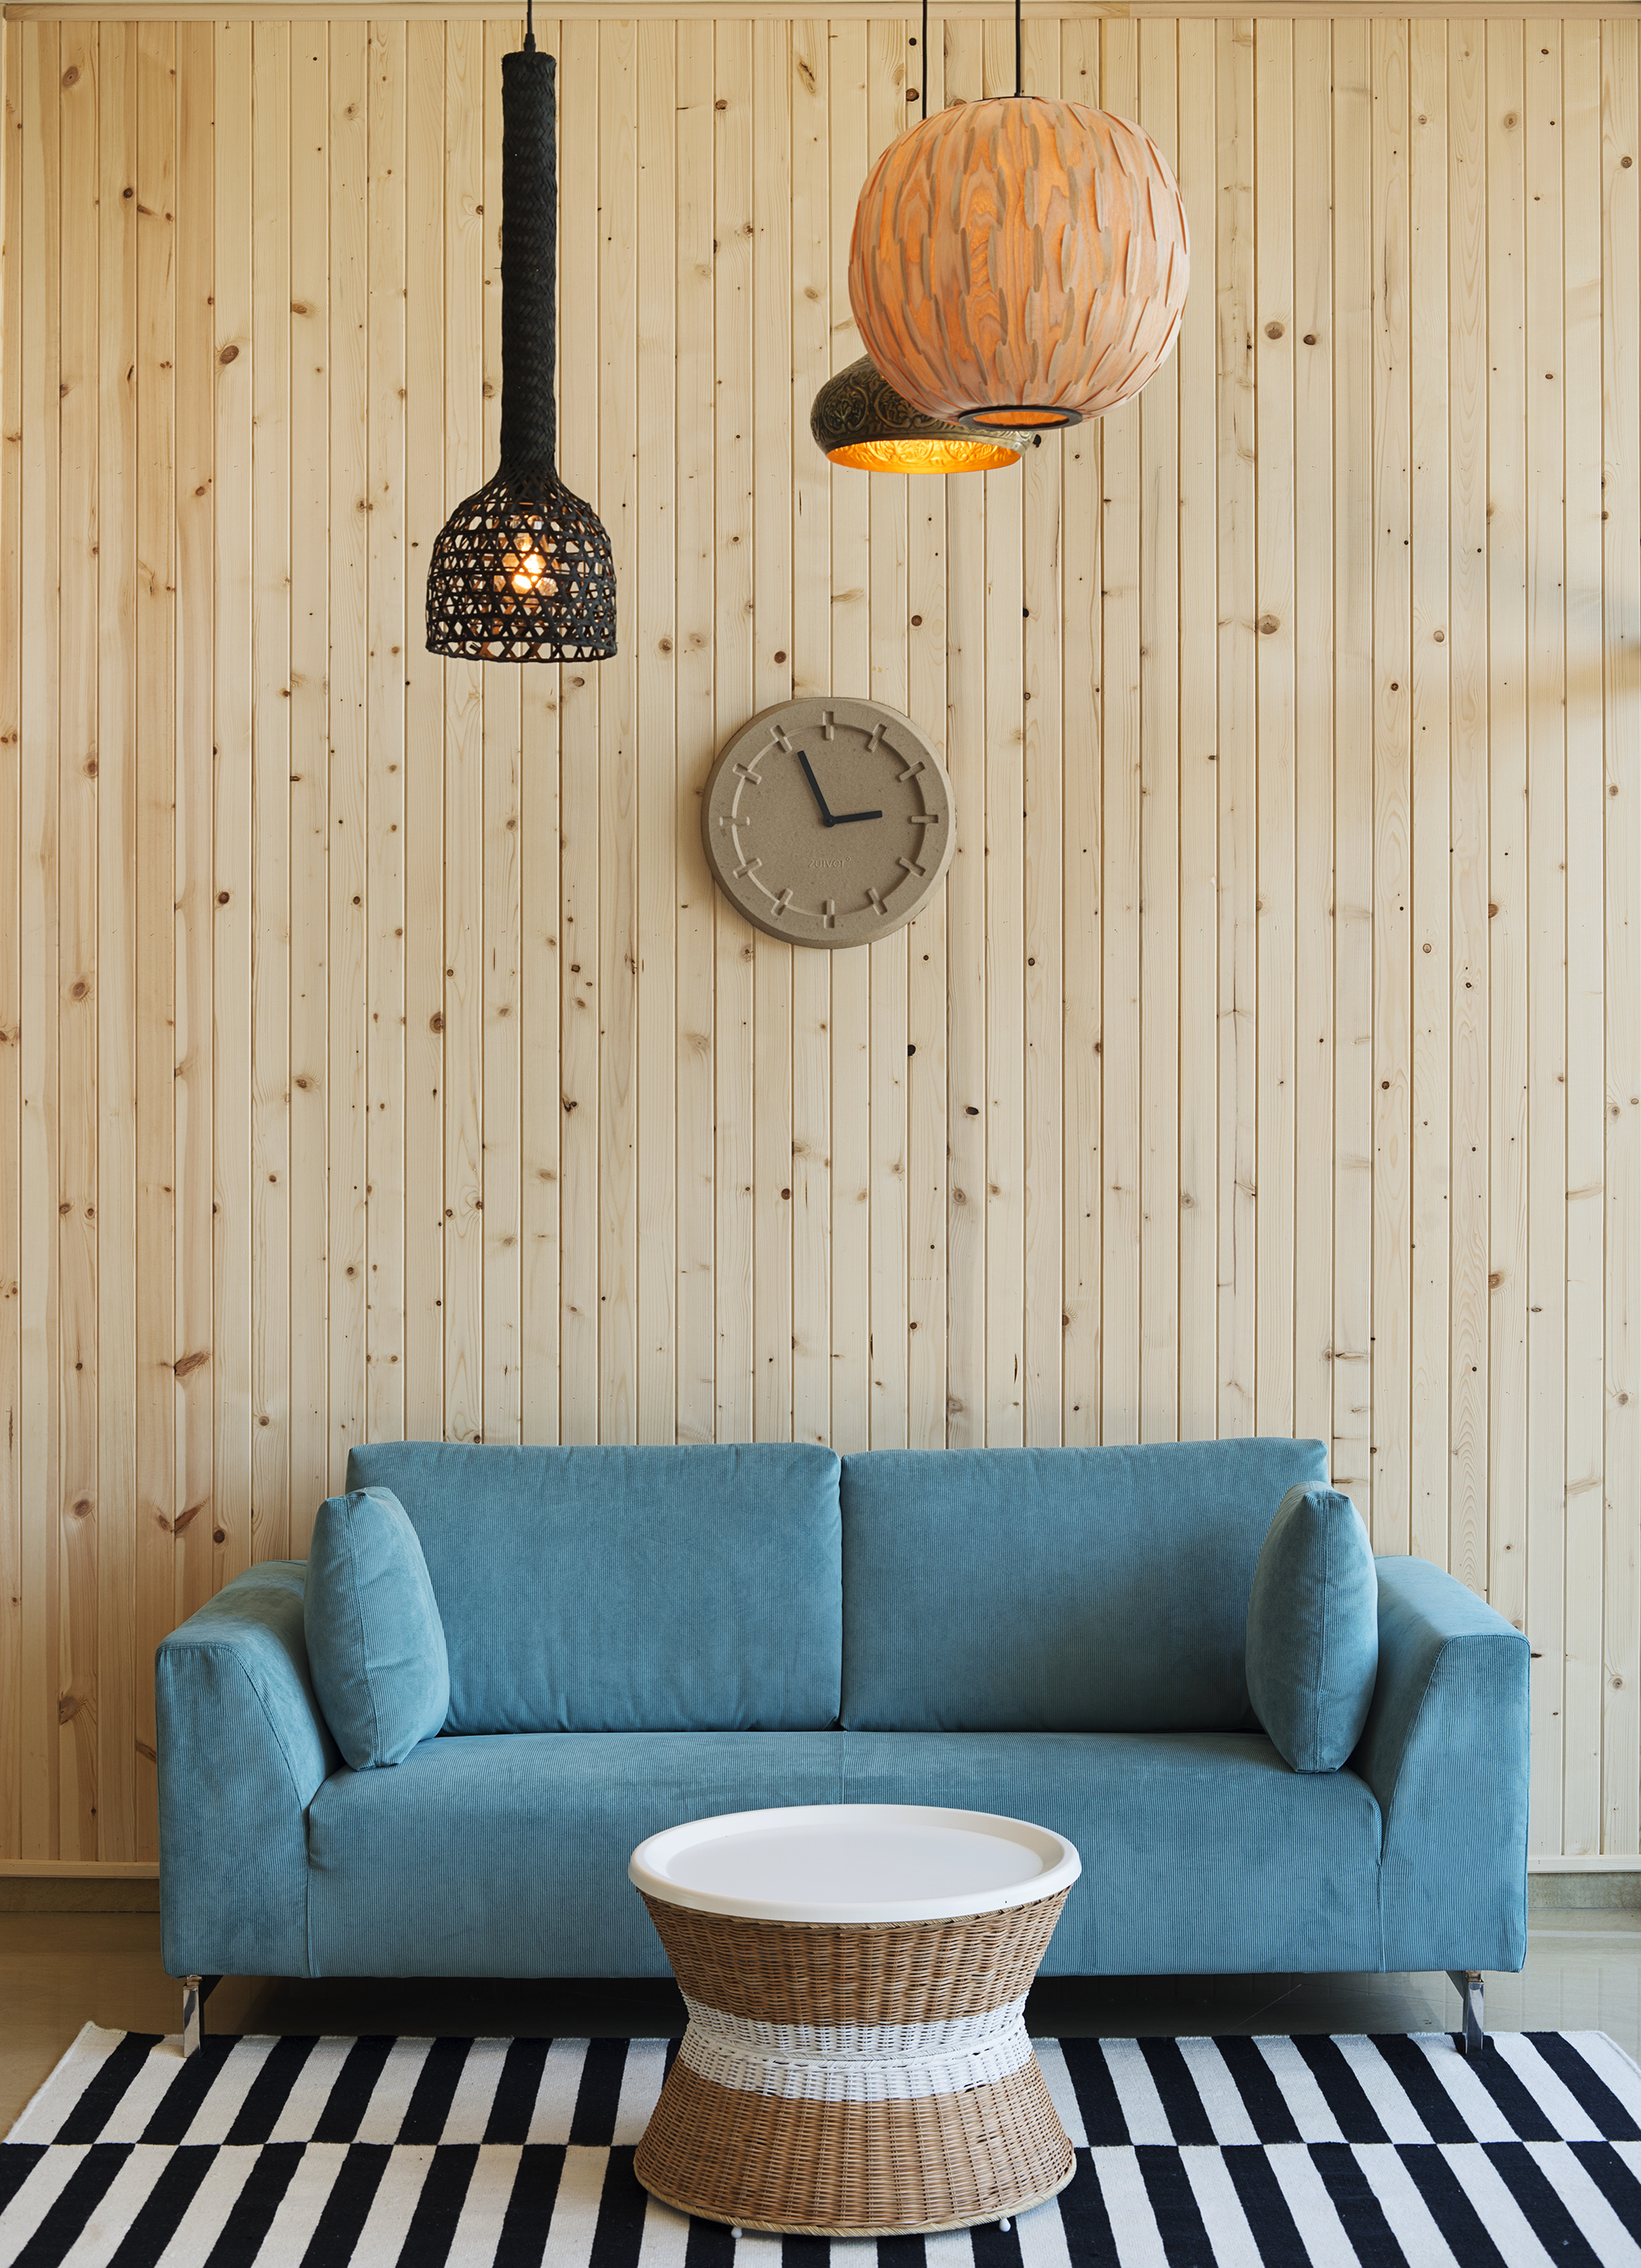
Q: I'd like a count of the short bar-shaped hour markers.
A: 12